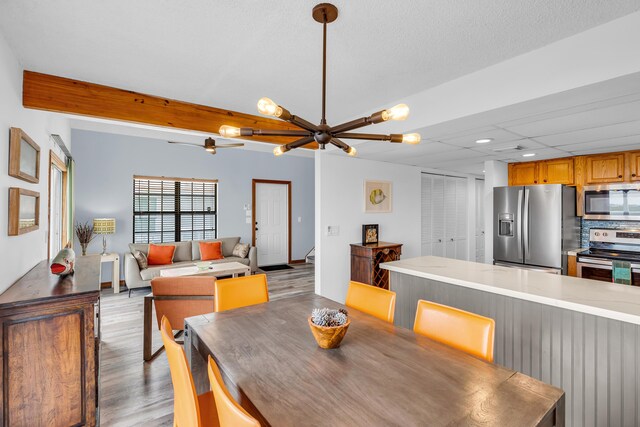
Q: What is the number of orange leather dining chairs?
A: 5